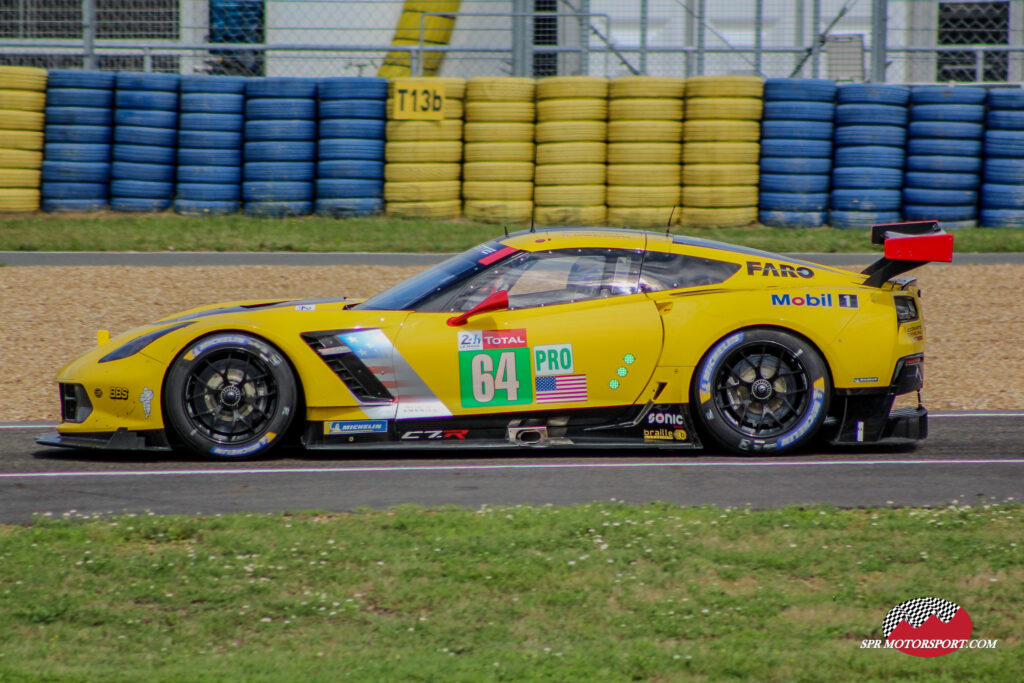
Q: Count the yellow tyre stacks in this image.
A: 6